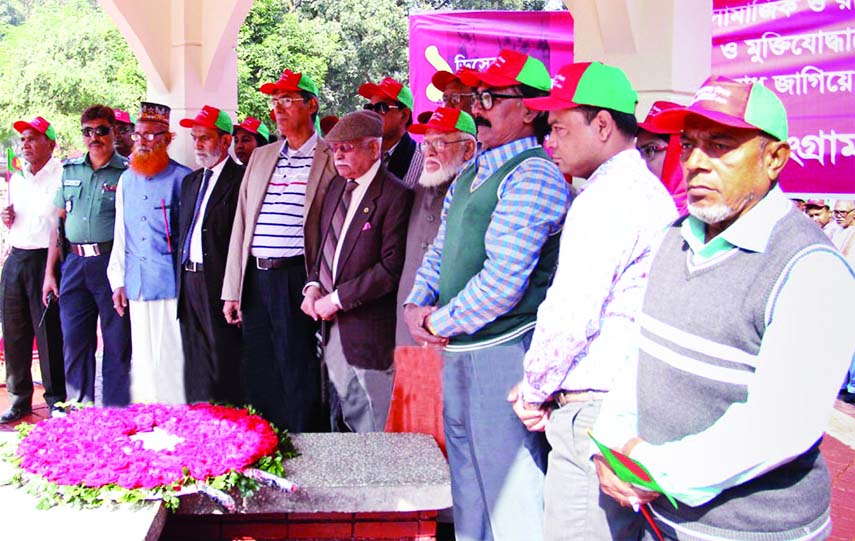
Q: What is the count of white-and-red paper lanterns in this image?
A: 0